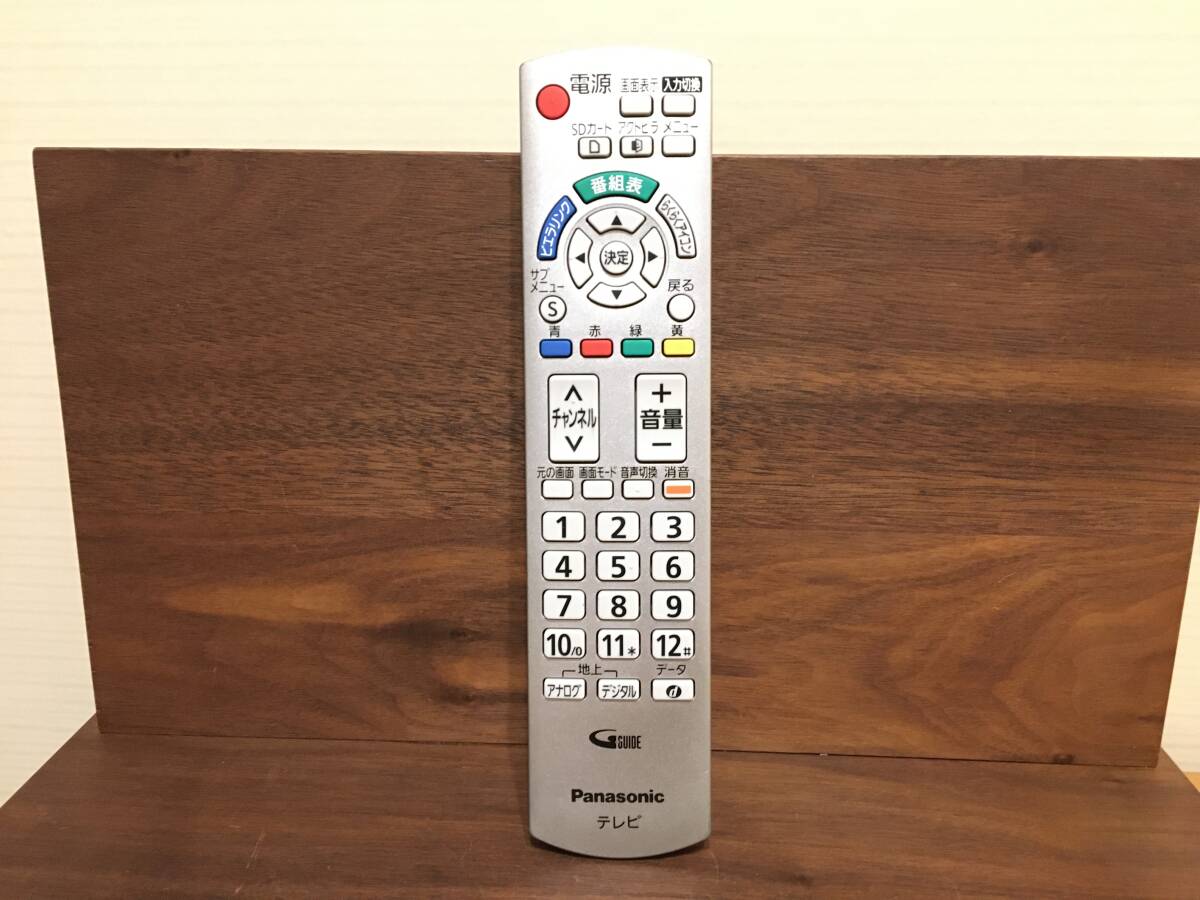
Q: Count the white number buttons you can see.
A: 12